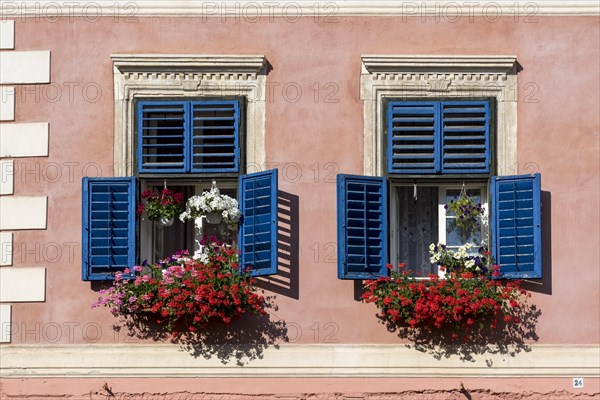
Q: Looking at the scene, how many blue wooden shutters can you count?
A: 8